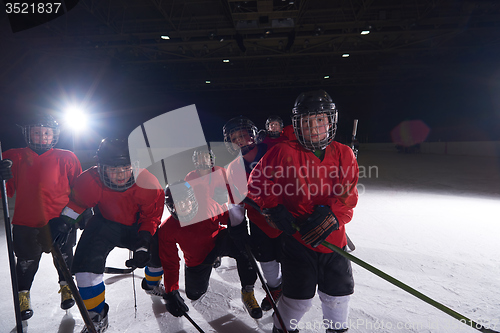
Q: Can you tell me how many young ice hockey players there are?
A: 7